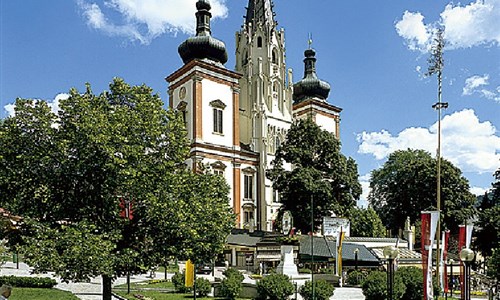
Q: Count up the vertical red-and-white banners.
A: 3